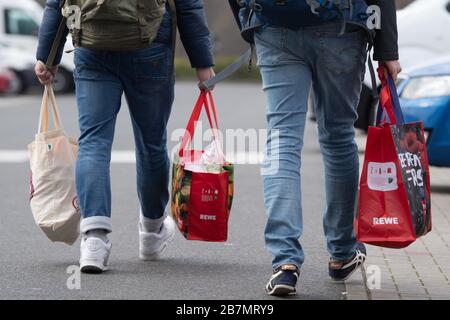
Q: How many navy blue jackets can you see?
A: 1